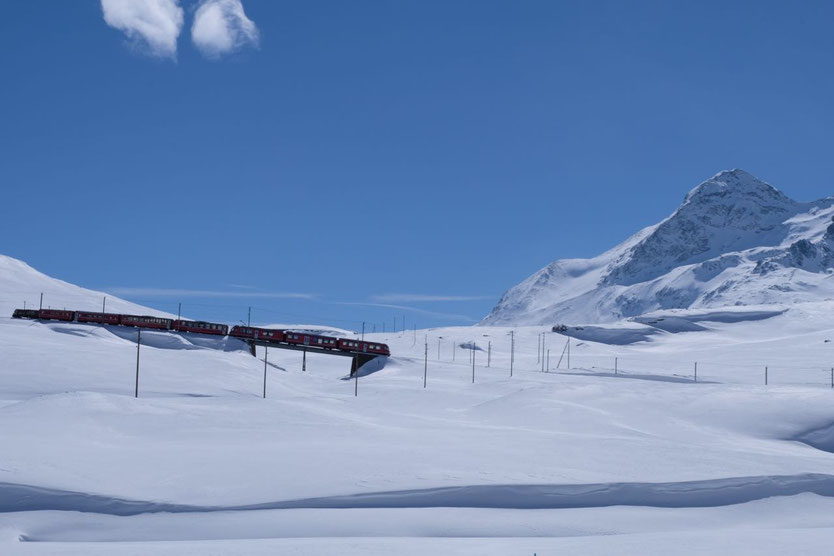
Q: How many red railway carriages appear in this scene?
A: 7